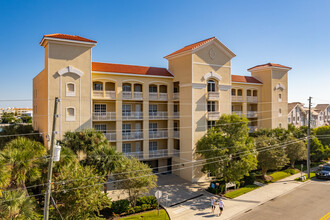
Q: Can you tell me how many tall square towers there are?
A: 3